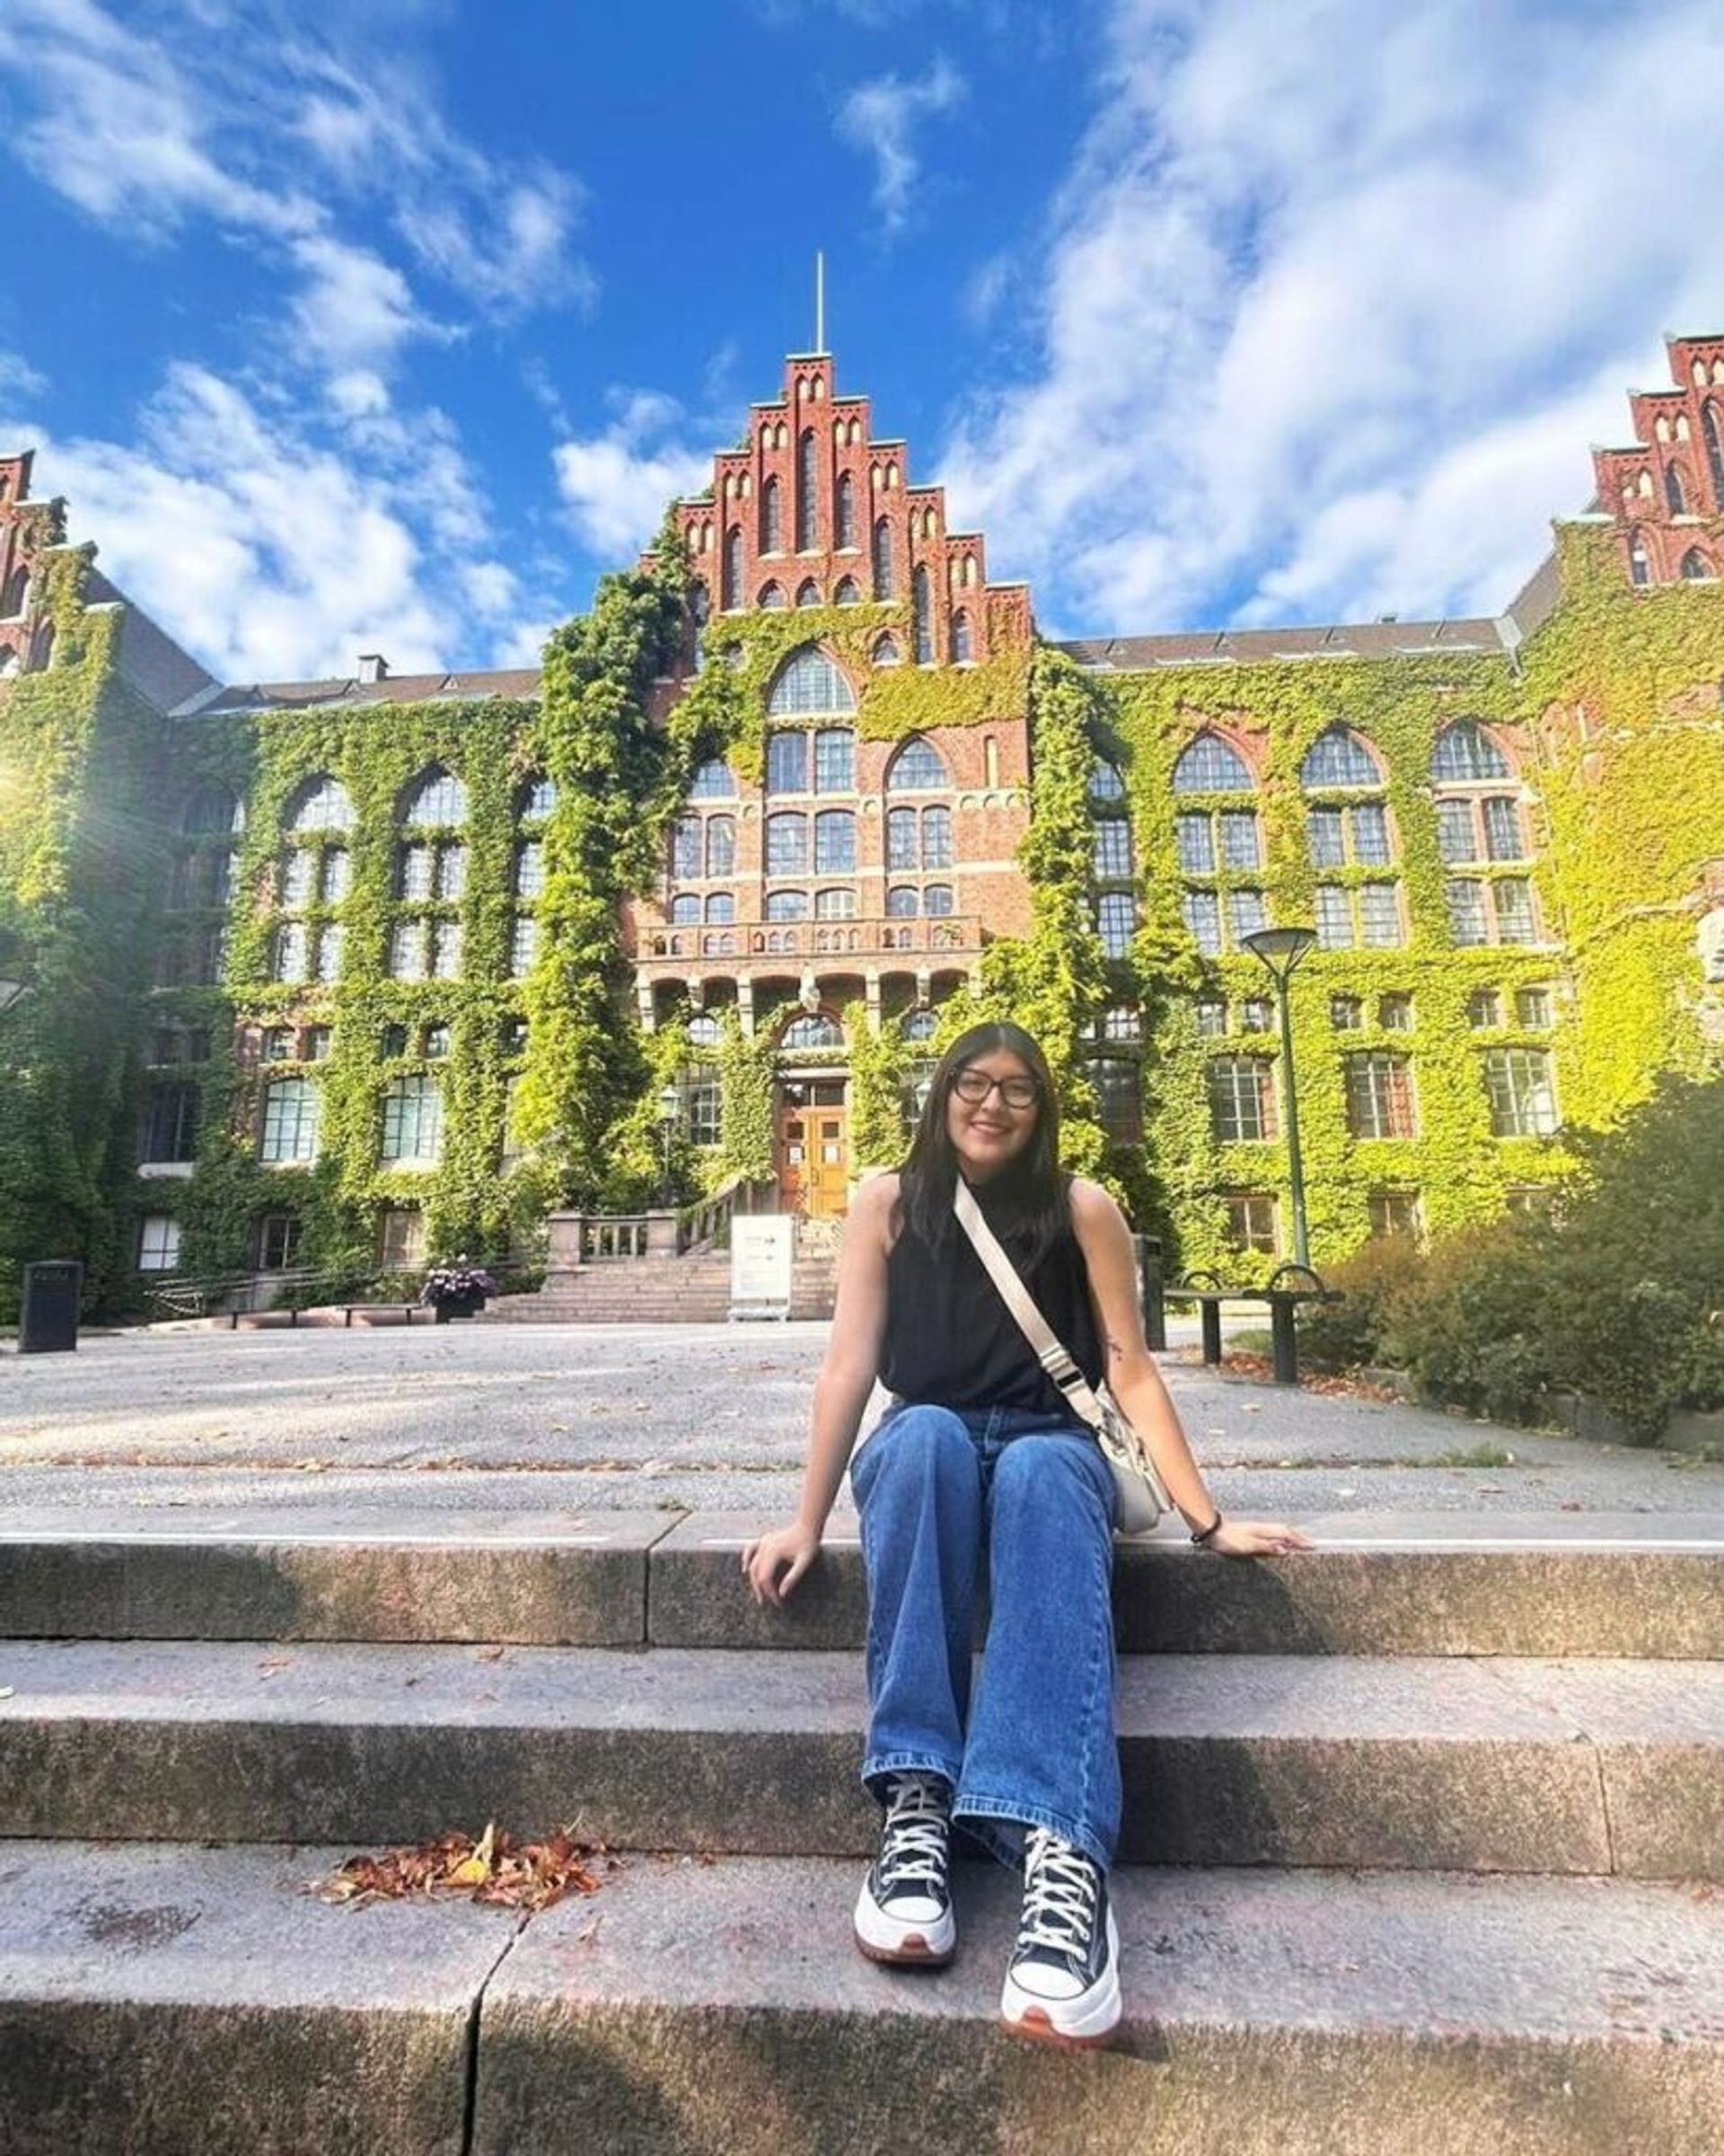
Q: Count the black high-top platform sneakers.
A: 2